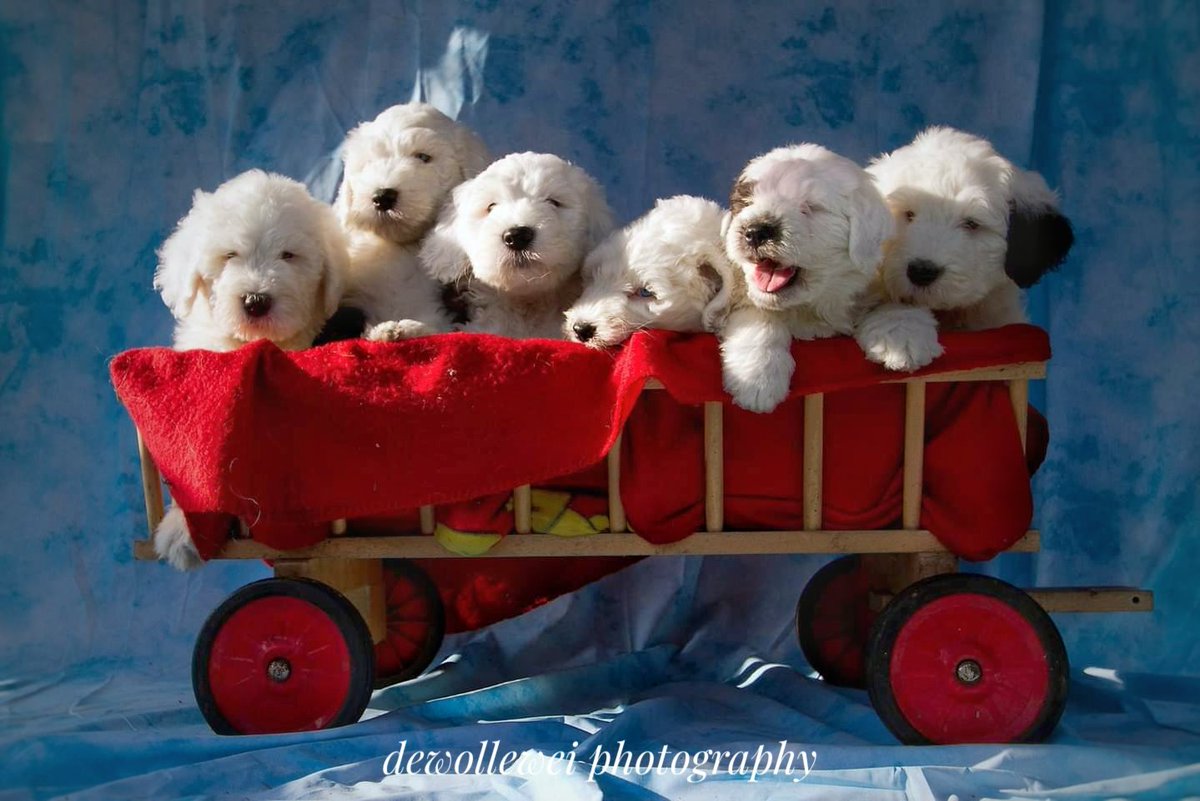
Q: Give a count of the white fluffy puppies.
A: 6